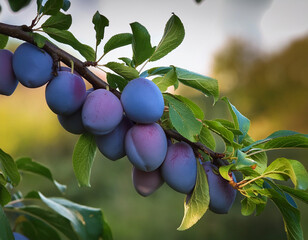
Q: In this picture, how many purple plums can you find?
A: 11